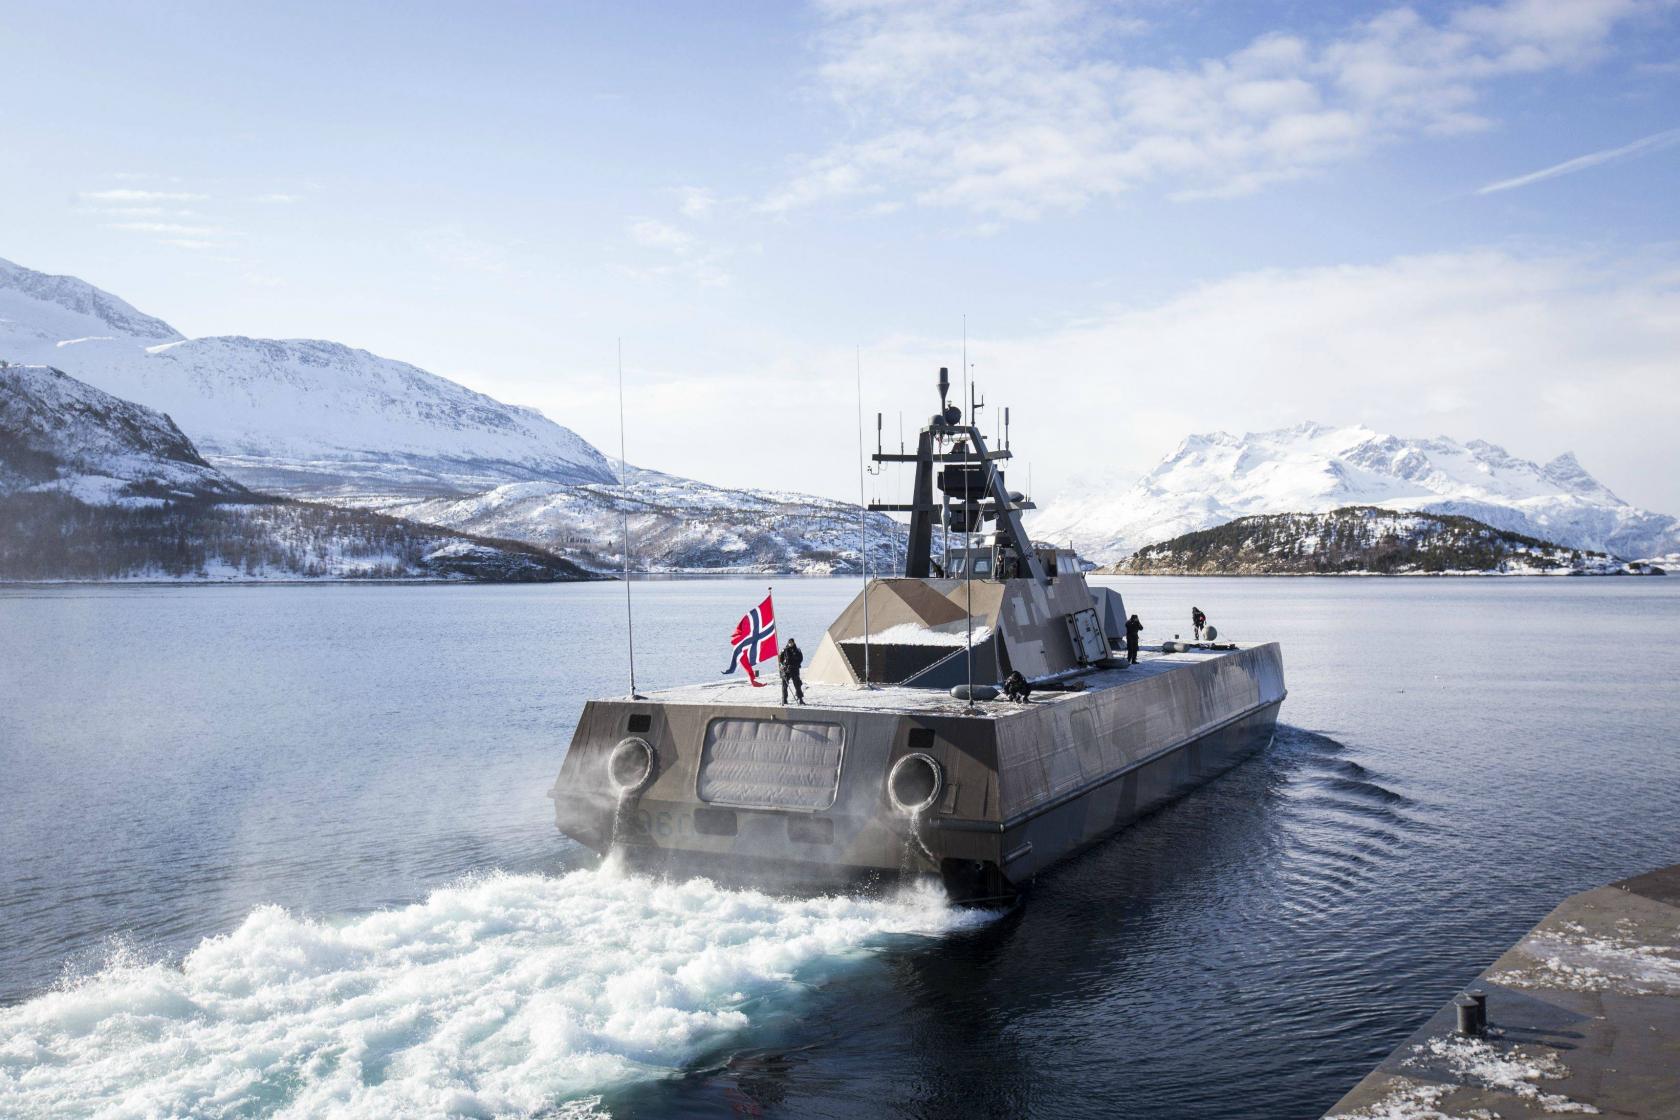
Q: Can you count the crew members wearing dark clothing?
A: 4